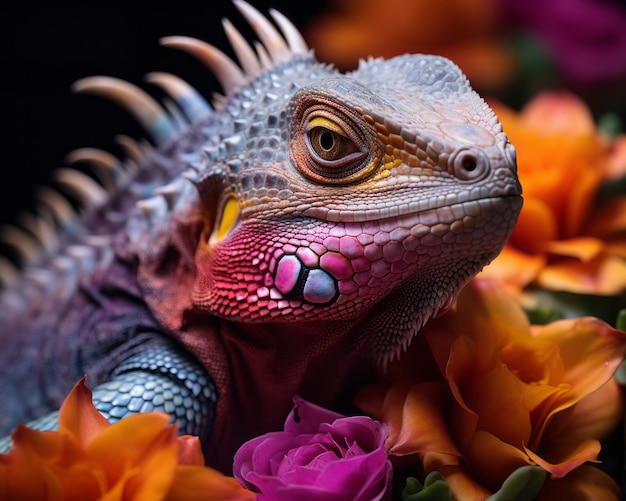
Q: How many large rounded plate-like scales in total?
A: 2